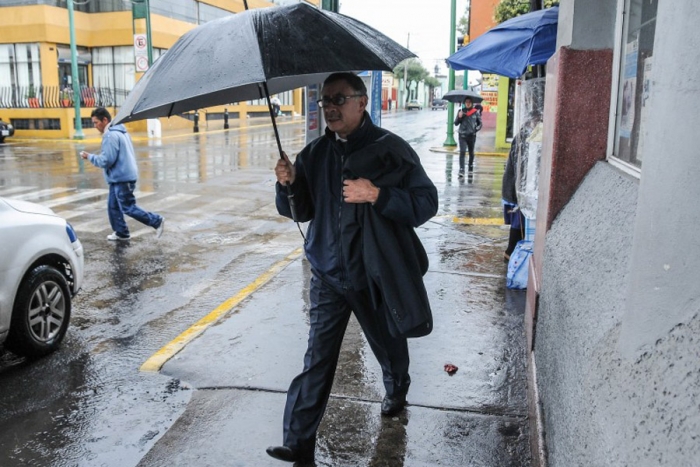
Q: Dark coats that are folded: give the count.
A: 1